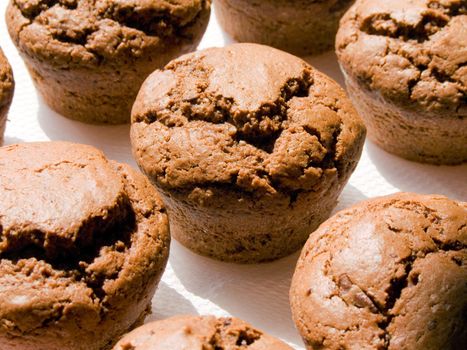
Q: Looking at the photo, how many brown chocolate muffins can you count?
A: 8